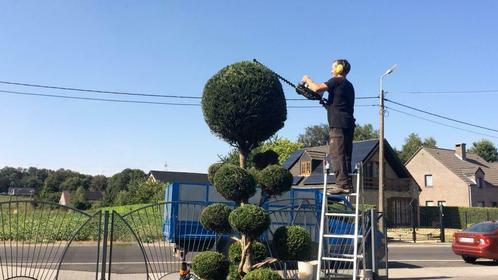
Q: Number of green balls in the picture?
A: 11